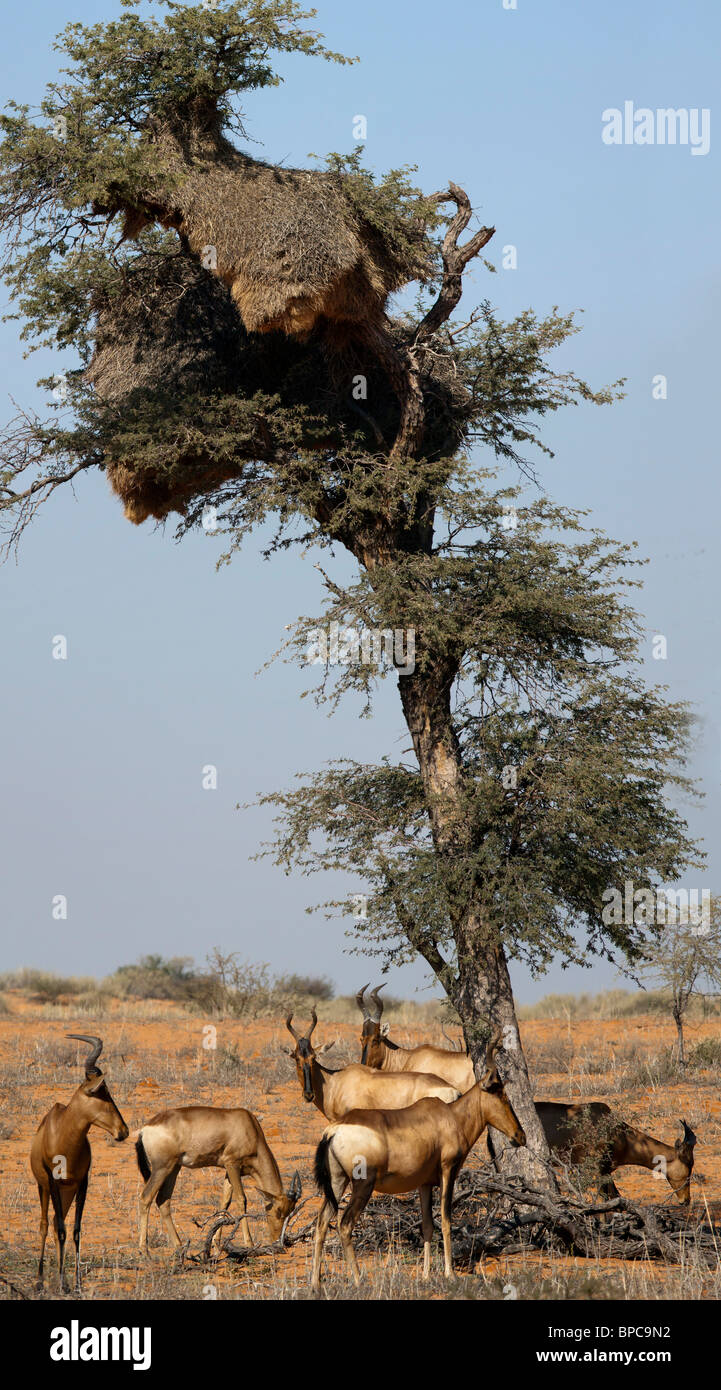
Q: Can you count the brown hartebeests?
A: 6